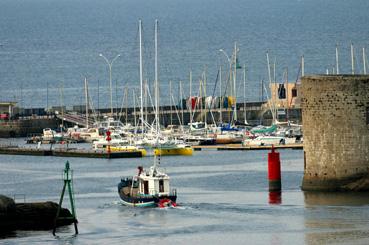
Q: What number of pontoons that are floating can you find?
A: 2